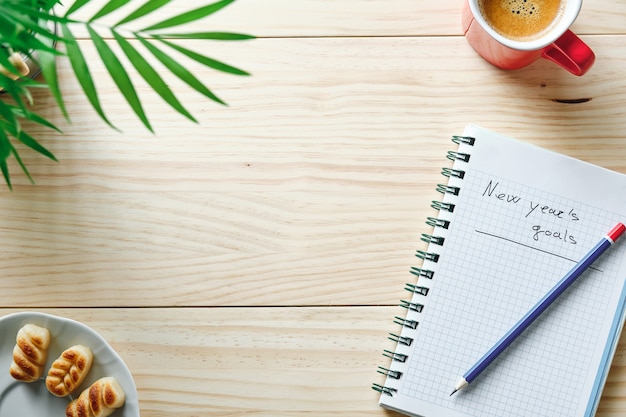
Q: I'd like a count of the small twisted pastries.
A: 3